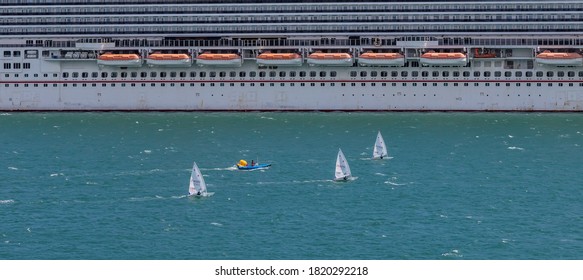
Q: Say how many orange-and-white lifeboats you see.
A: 8